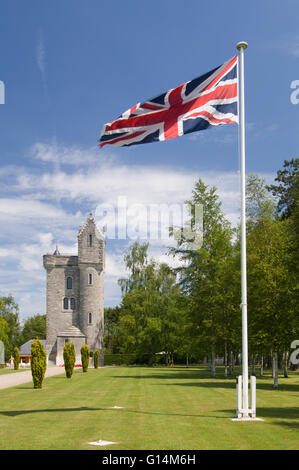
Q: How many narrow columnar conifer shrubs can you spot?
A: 5